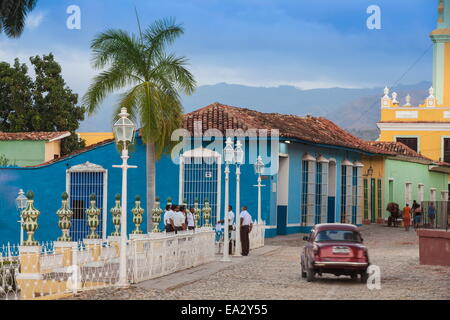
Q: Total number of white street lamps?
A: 5